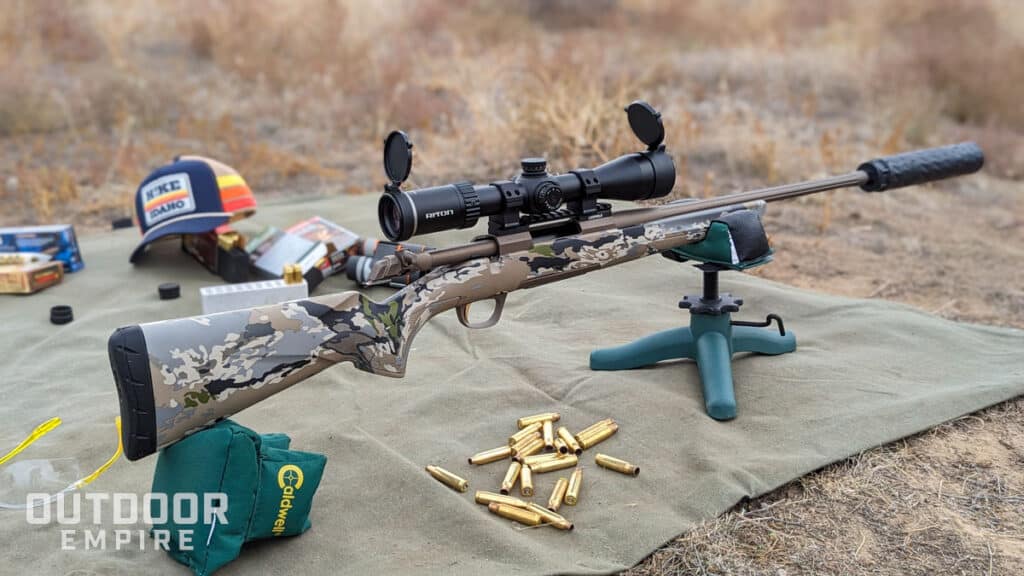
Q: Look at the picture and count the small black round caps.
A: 2